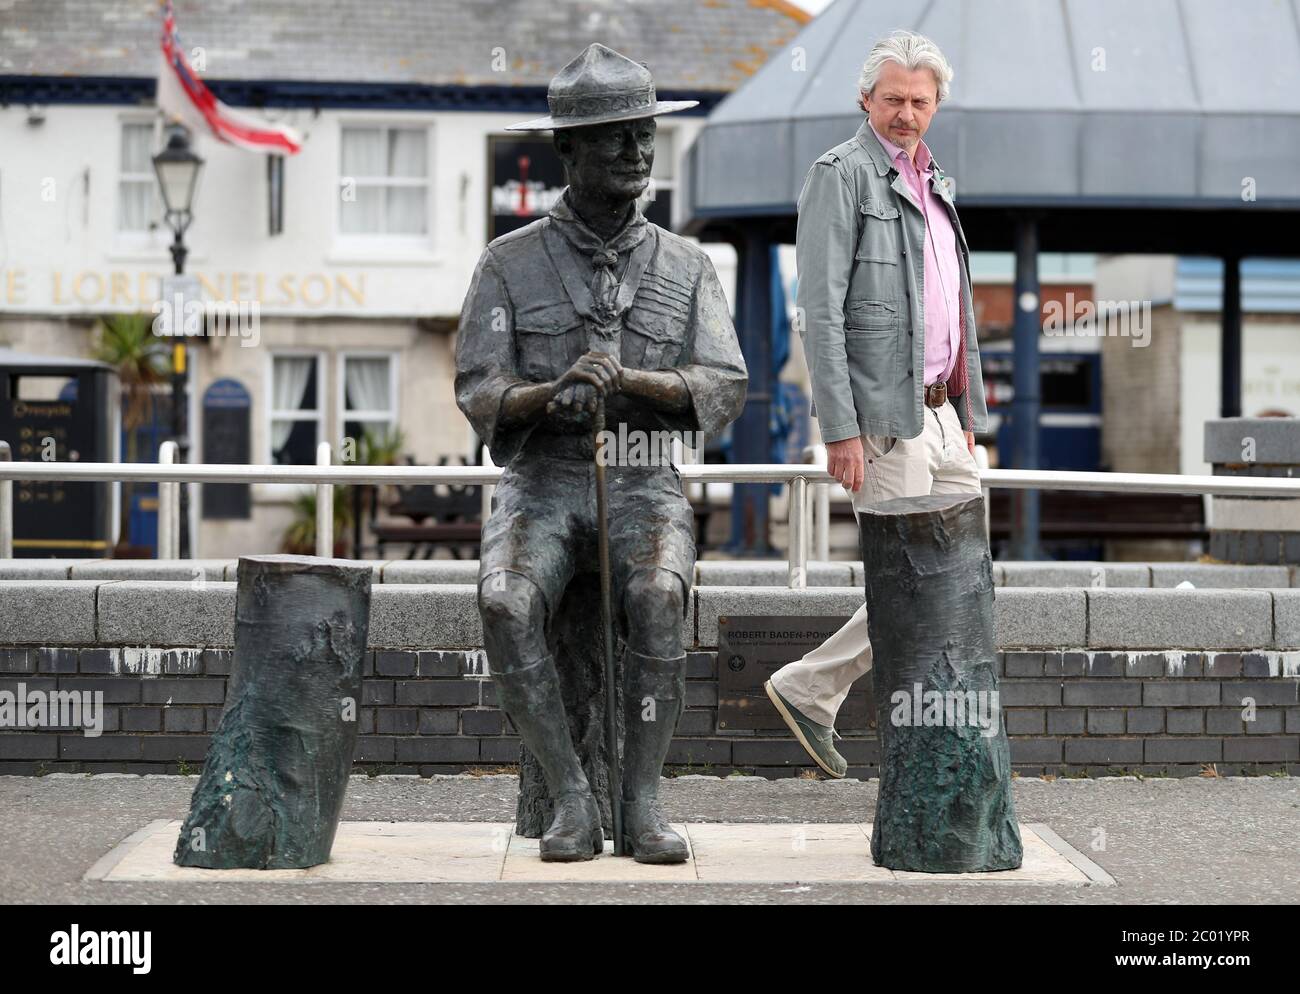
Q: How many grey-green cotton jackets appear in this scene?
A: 1